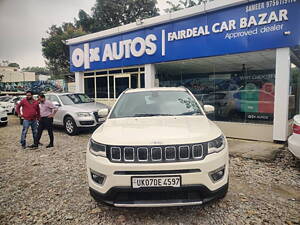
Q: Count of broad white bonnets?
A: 1